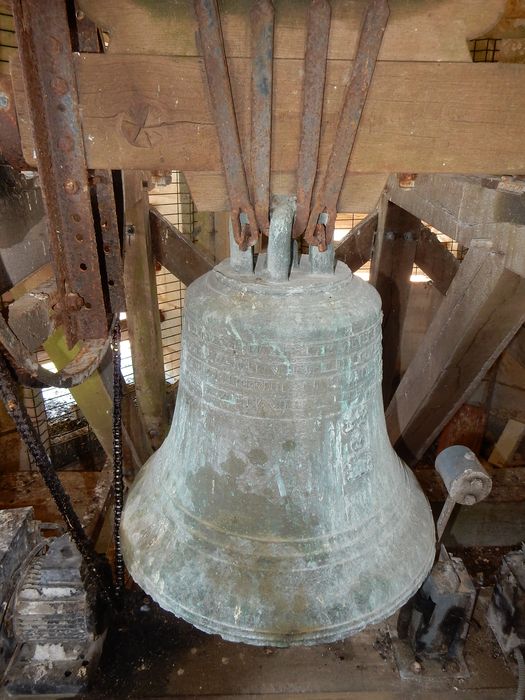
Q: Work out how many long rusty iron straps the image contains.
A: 4